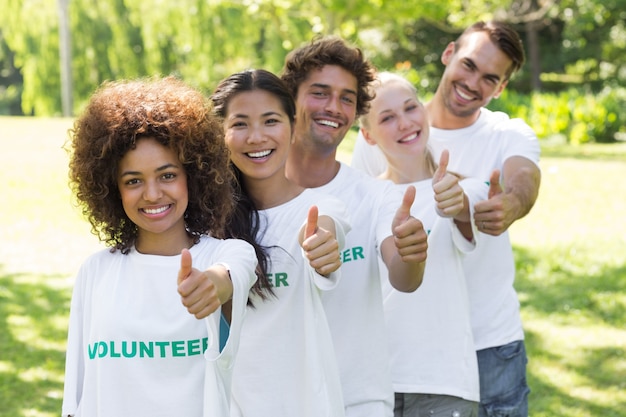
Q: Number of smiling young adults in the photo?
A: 5